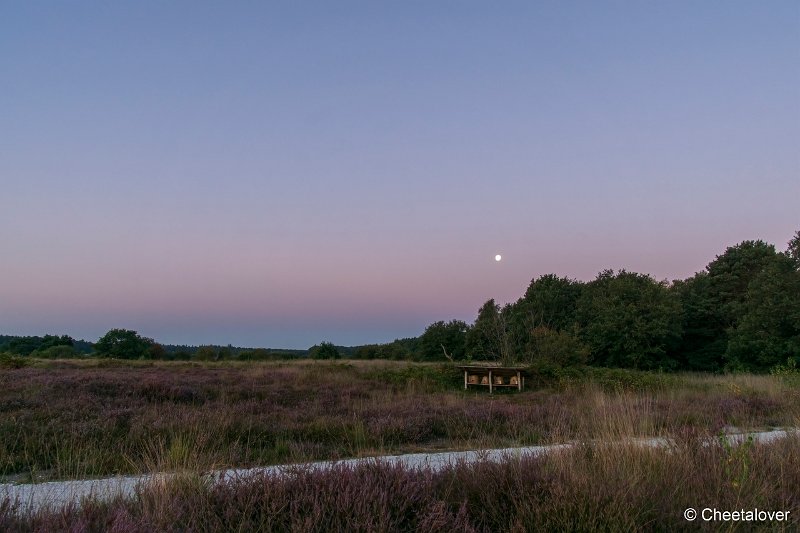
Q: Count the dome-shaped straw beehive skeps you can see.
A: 4